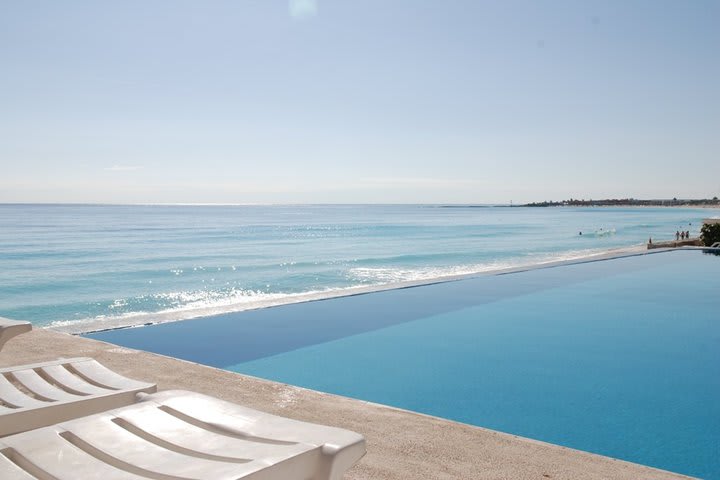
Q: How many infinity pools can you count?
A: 1